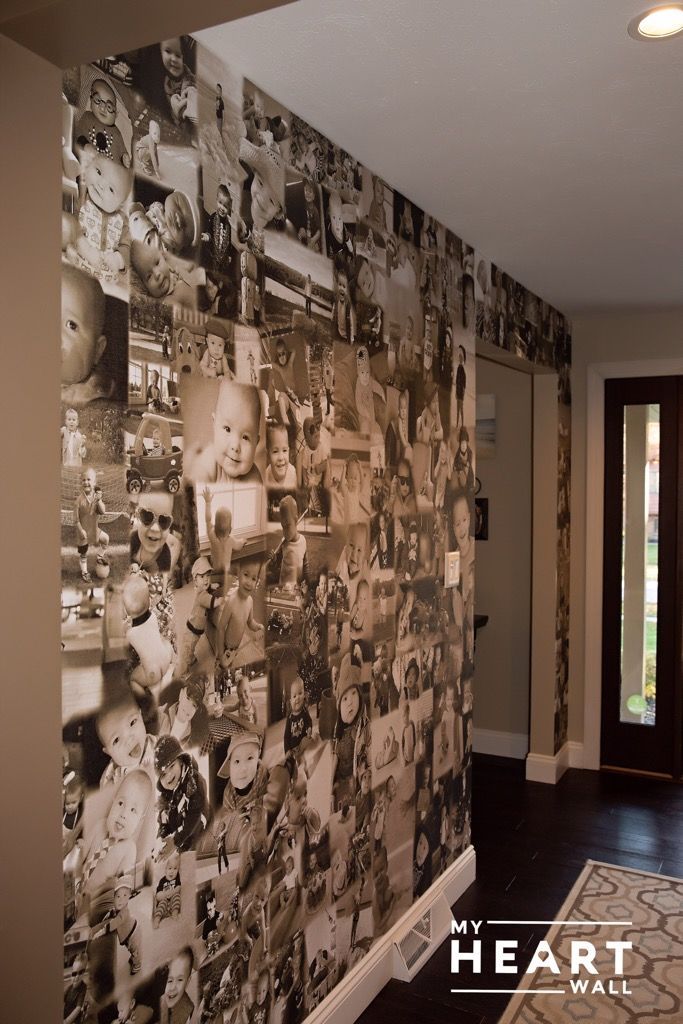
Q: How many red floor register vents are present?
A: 0